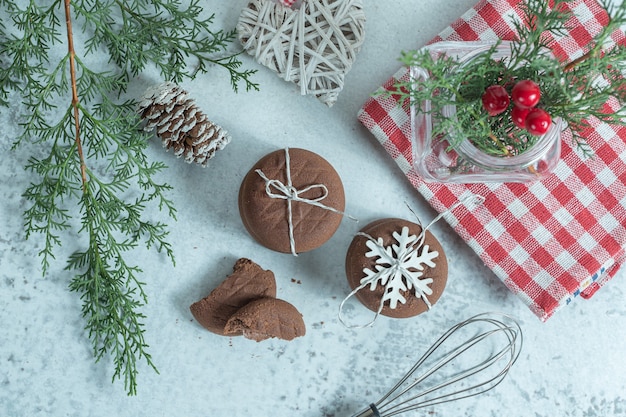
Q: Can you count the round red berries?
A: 4